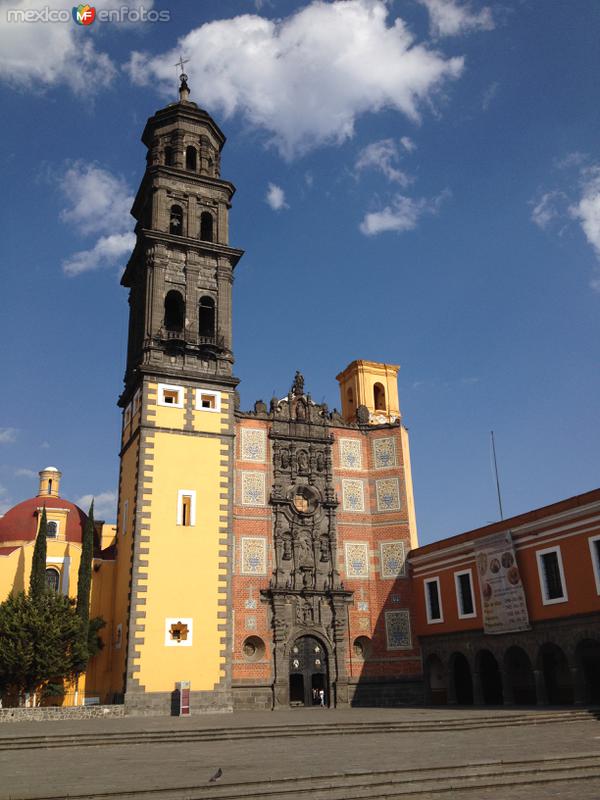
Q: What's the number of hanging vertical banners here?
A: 1